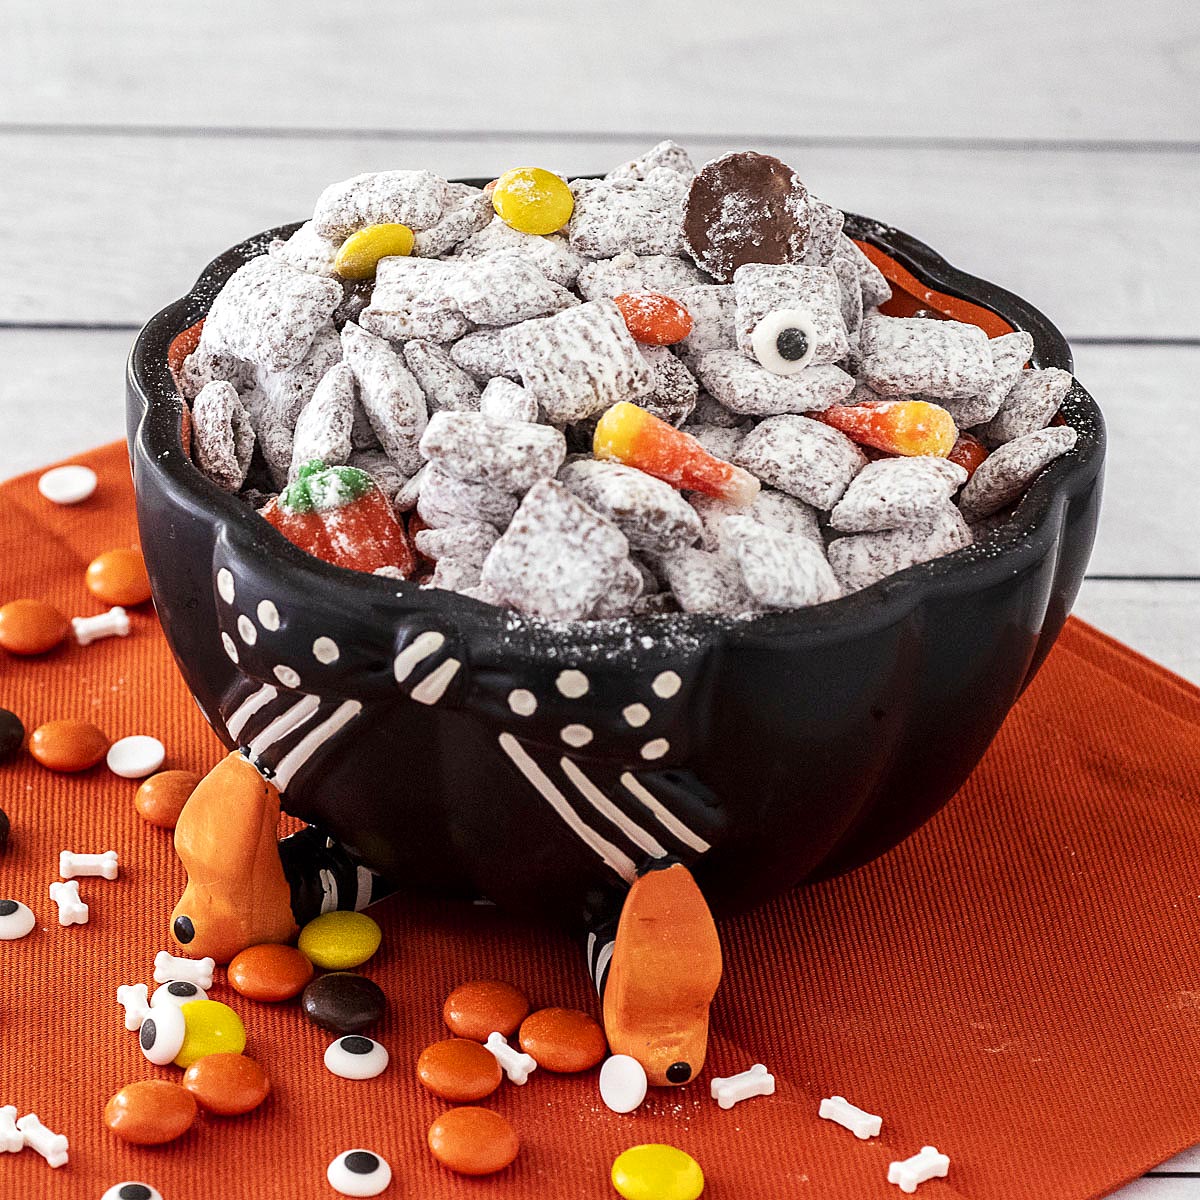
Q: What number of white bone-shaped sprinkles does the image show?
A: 11